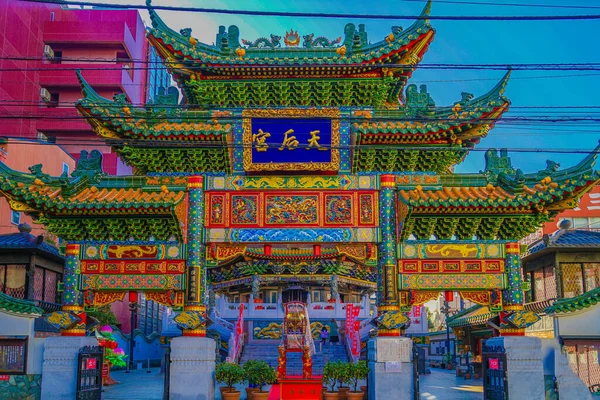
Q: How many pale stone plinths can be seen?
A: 4